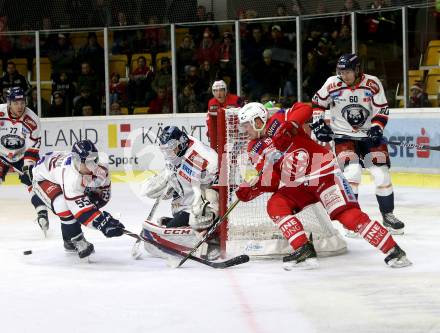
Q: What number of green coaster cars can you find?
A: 0